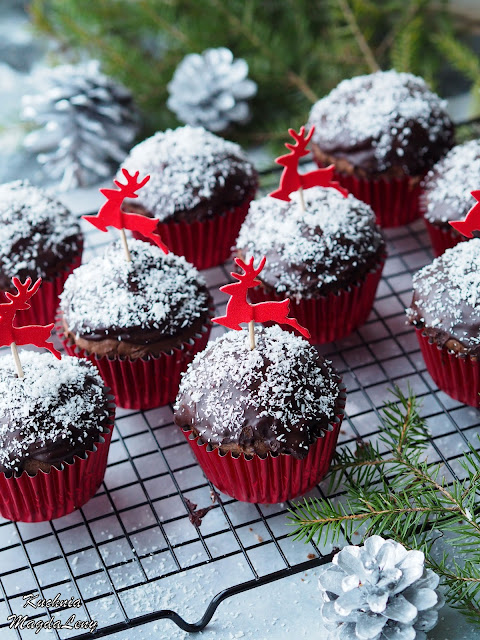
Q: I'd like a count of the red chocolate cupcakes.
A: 9